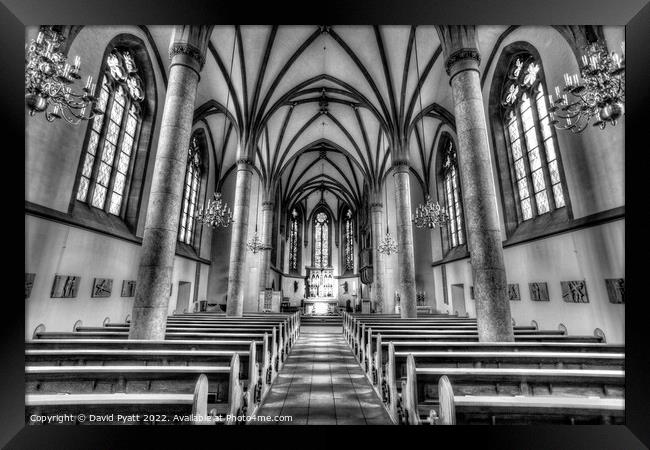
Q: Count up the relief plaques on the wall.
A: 8